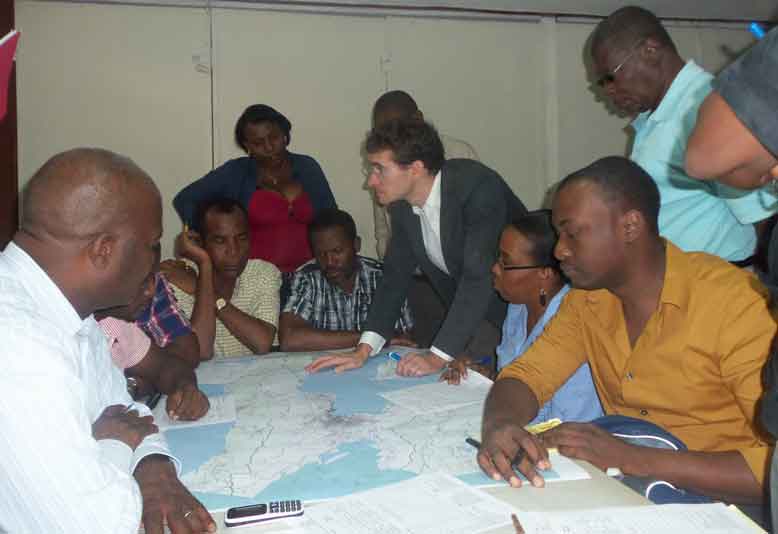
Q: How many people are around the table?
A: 12